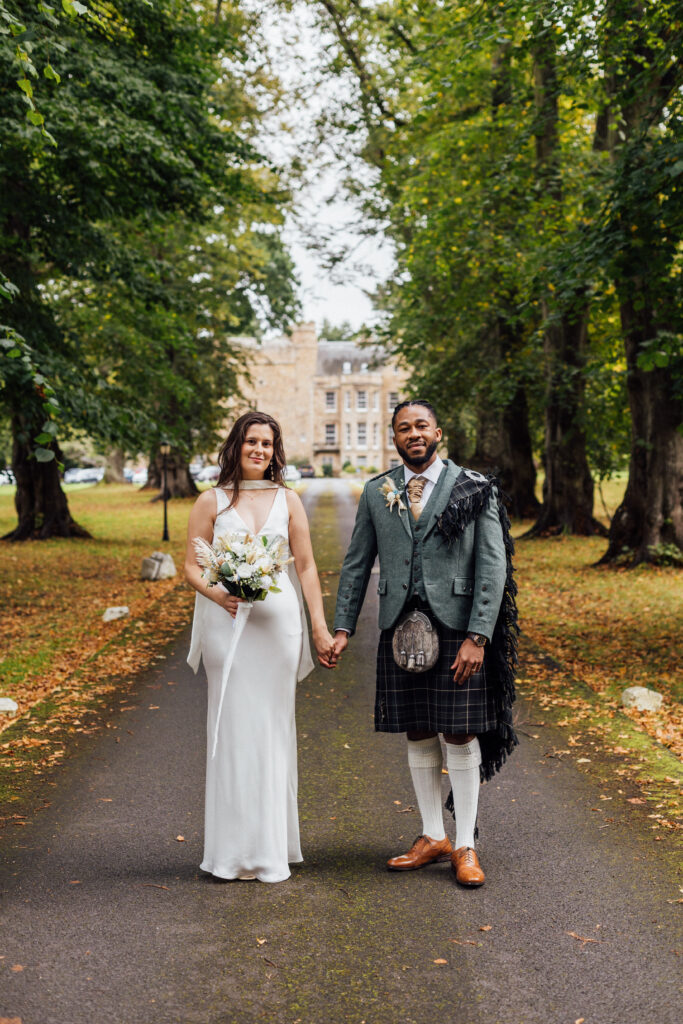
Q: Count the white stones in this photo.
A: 4